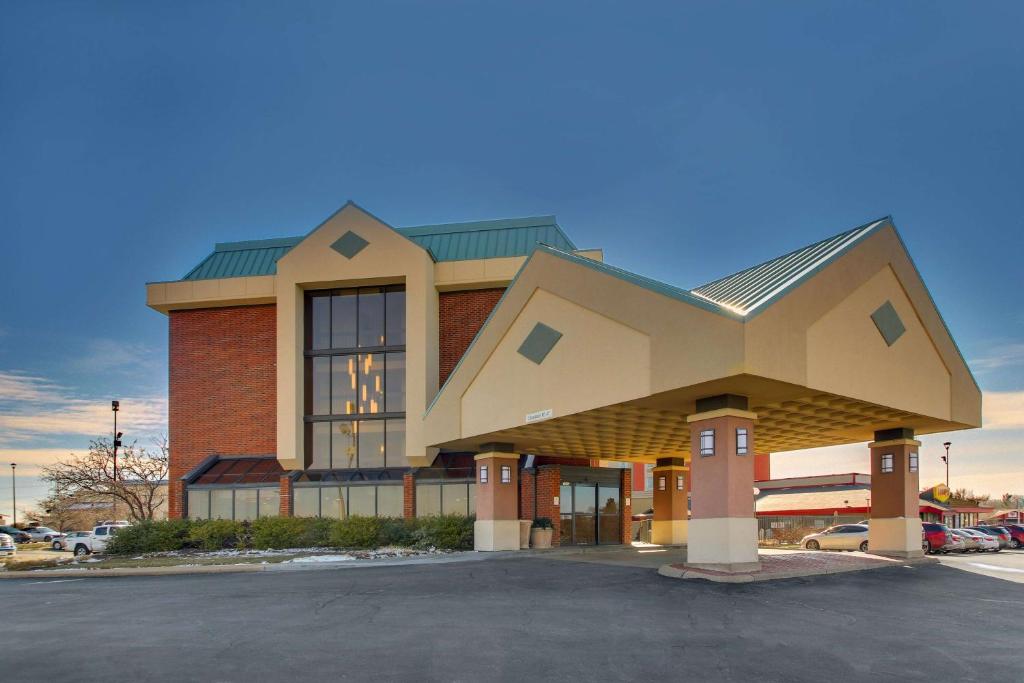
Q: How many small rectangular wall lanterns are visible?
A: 8